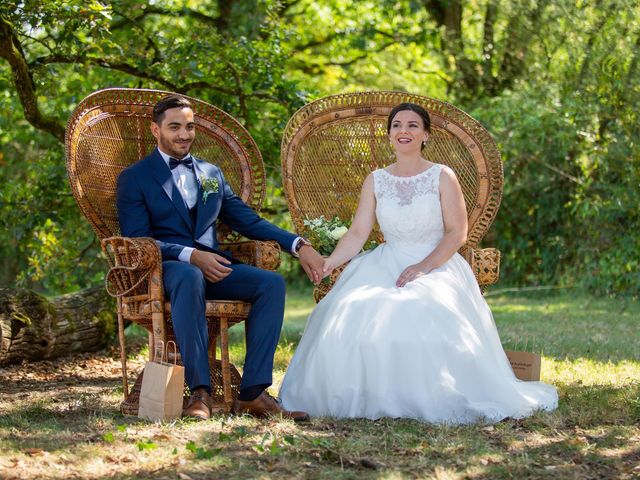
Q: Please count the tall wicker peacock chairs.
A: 2